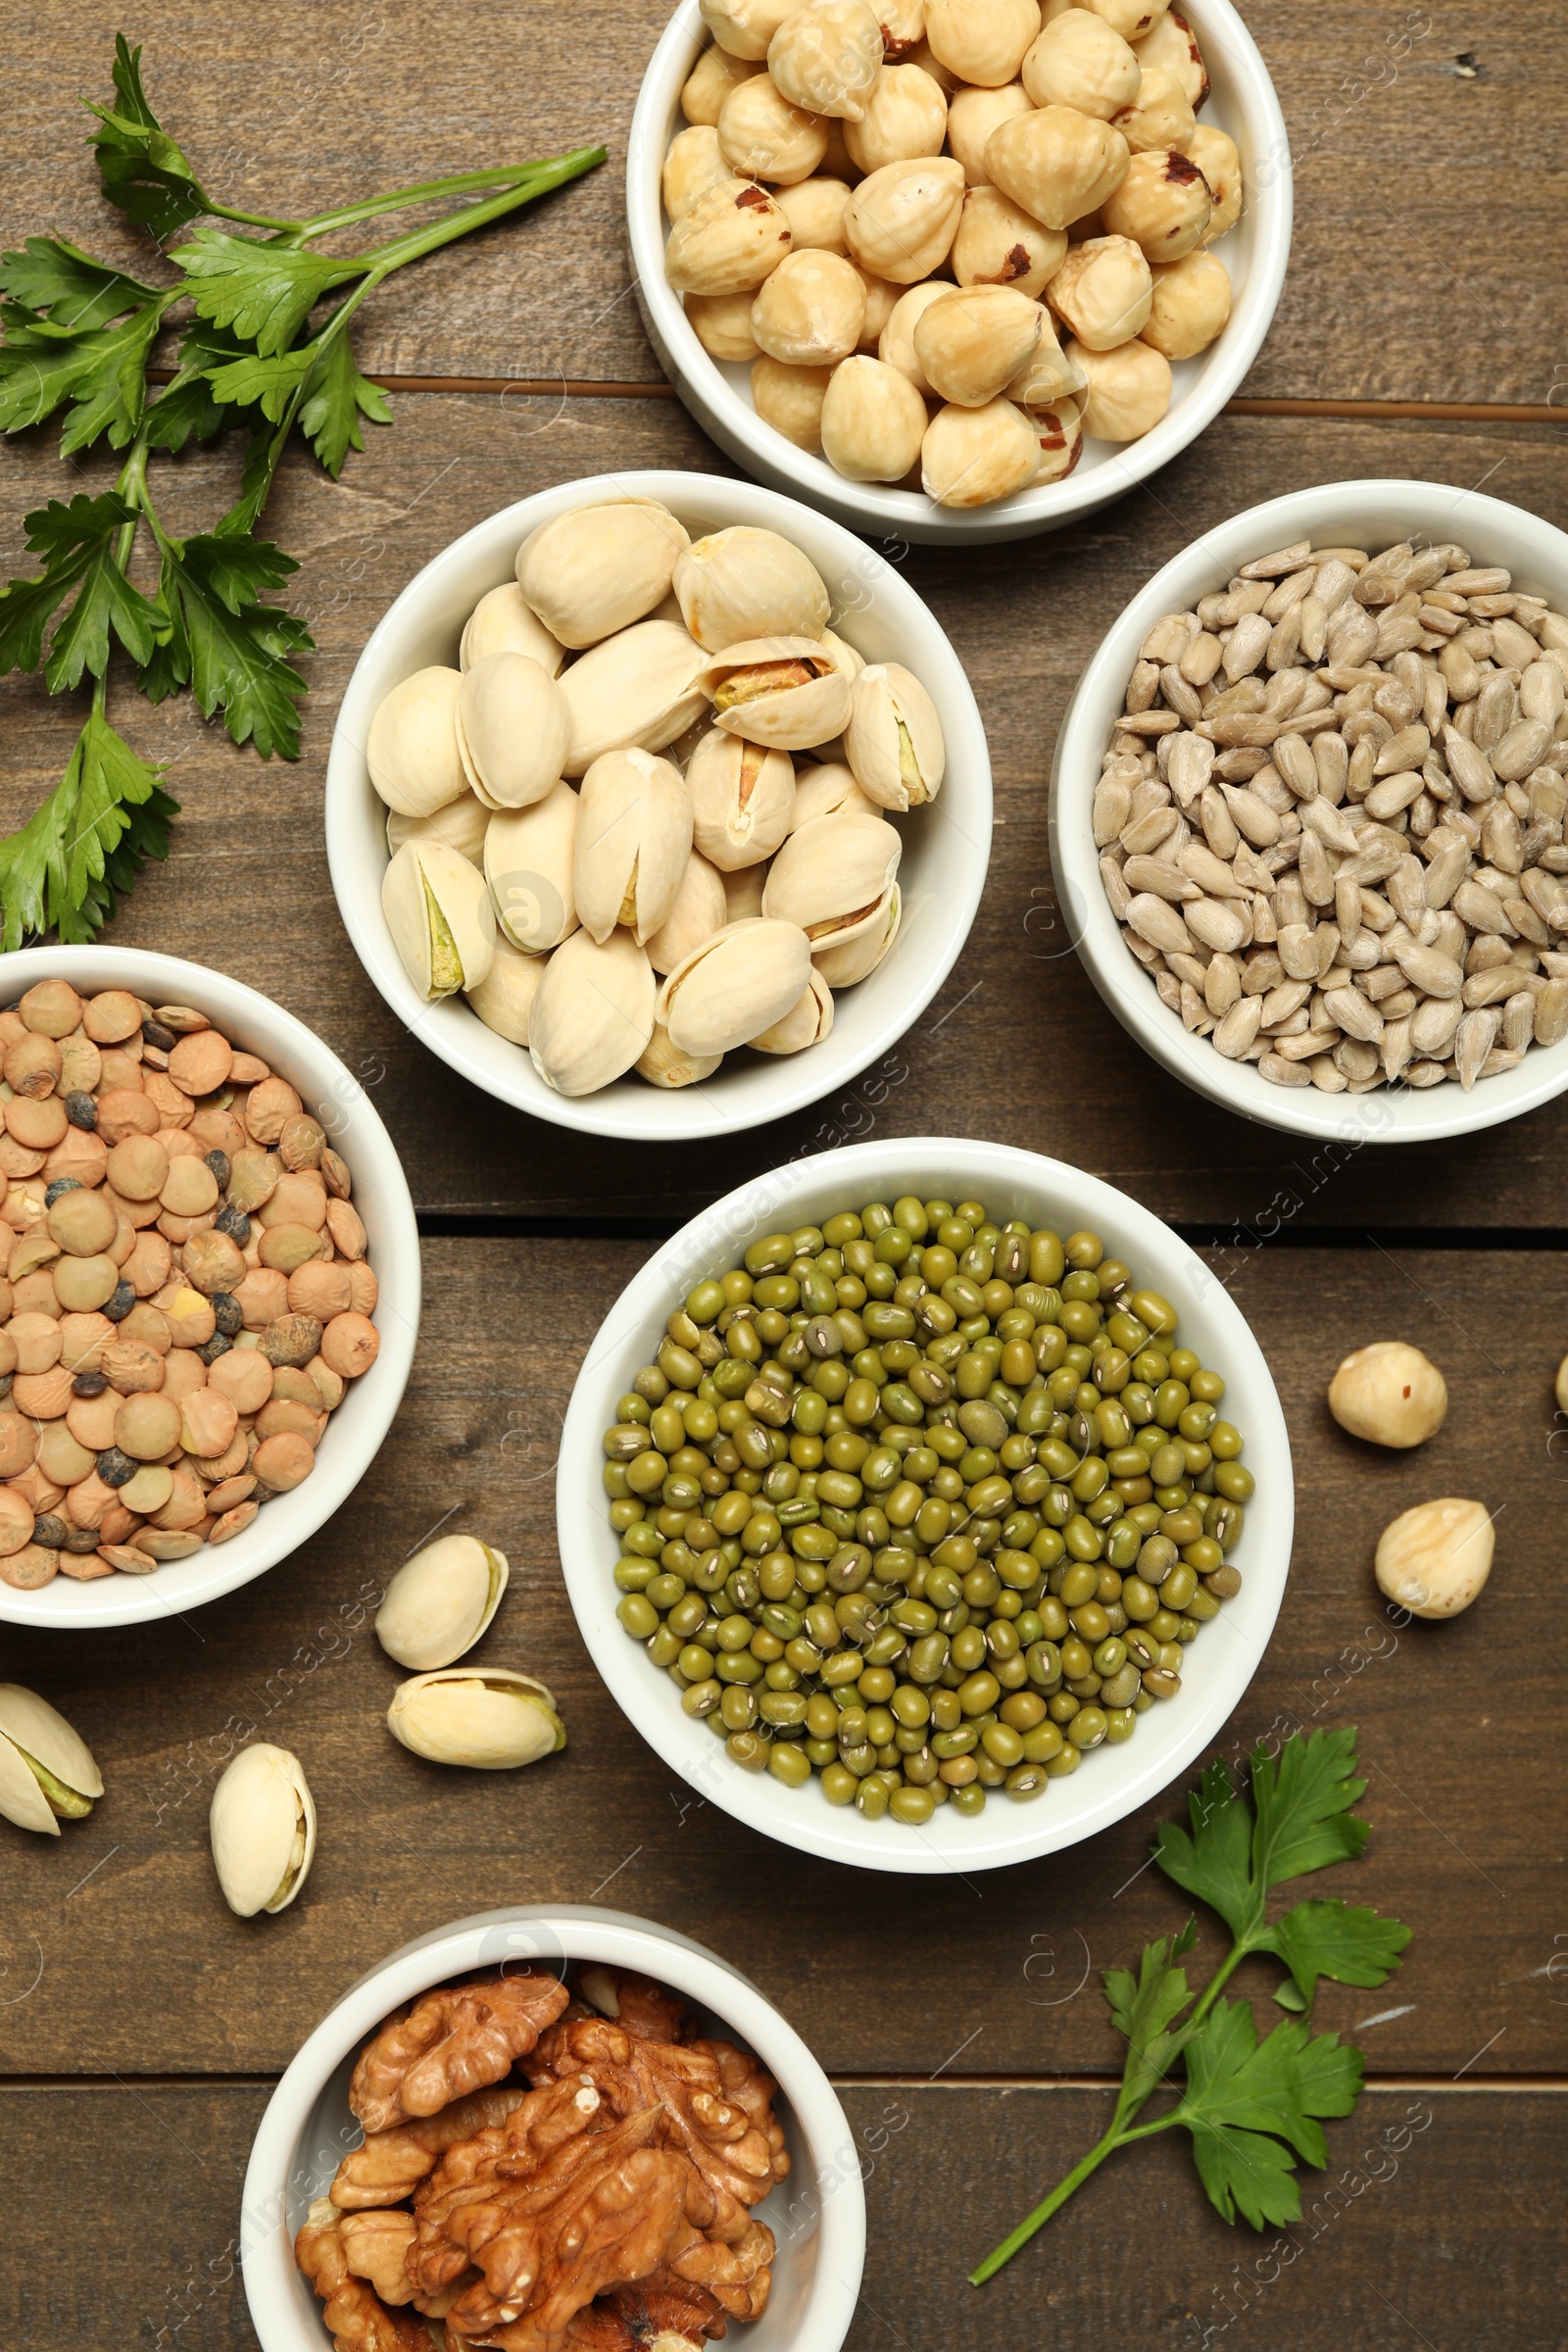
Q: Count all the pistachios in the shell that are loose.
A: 4